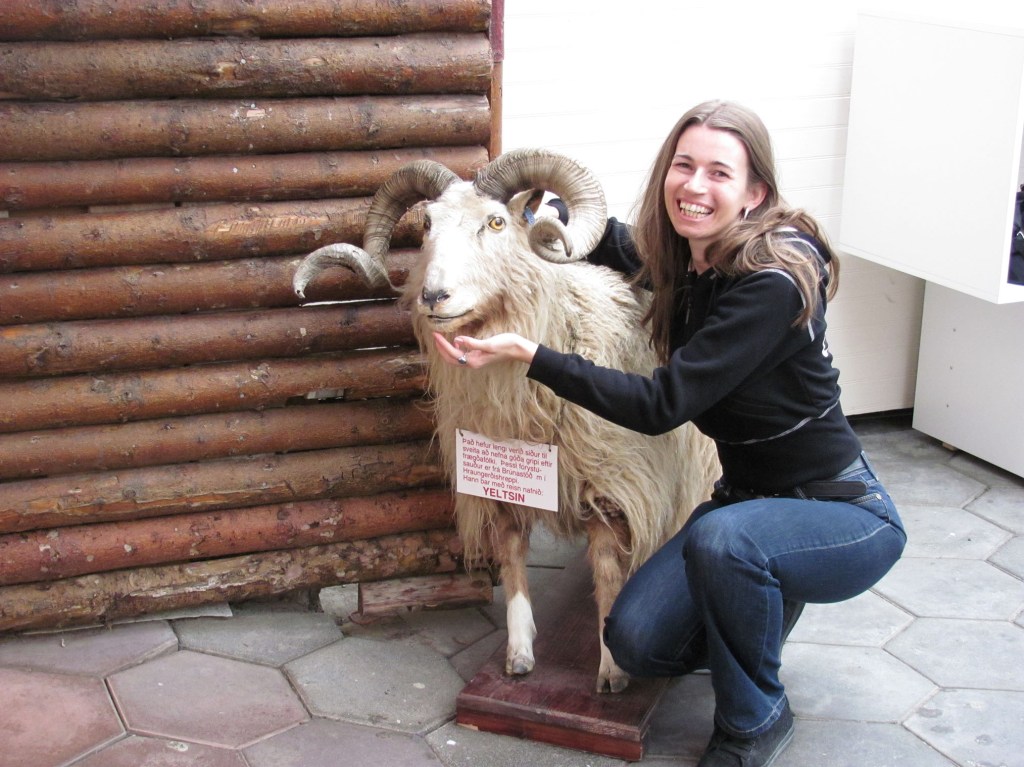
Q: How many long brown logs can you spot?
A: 12